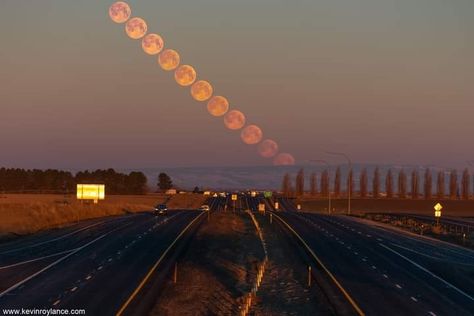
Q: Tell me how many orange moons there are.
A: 11